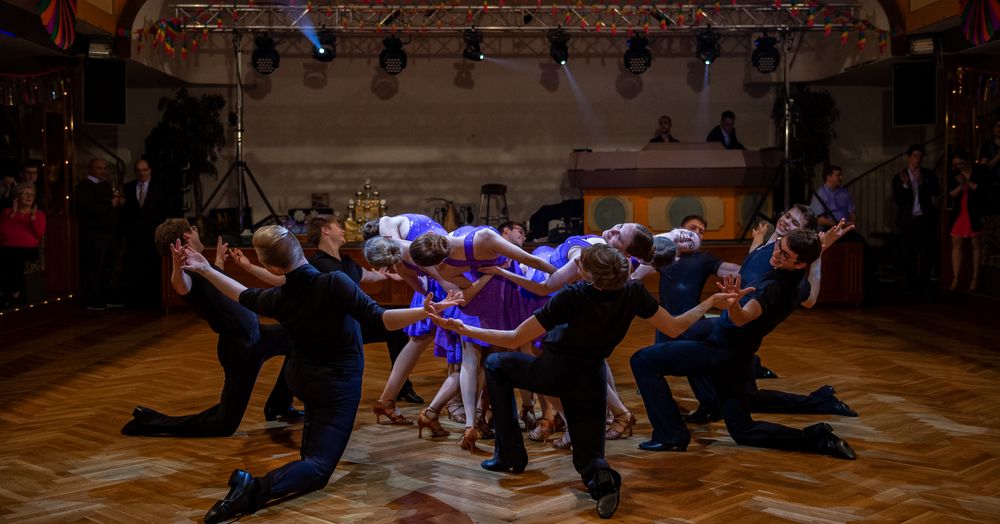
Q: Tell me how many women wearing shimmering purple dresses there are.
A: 6